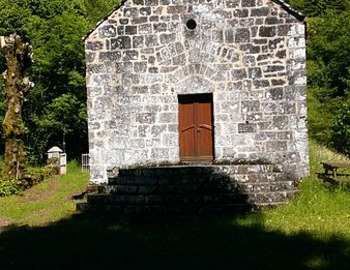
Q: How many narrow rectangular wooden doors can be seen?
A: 2